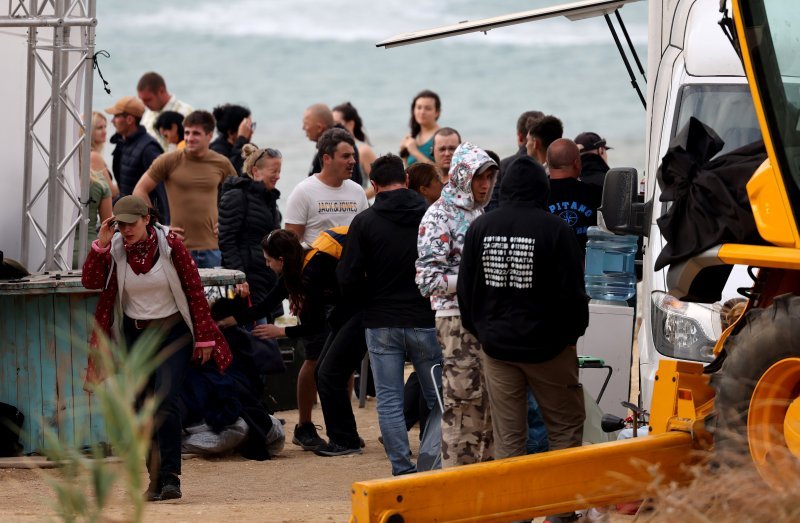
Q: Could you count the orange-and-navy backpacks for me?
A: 1